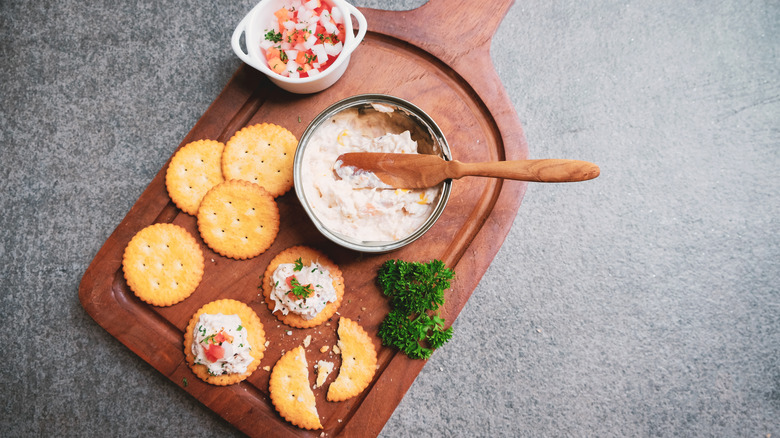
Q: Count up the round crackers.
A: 6